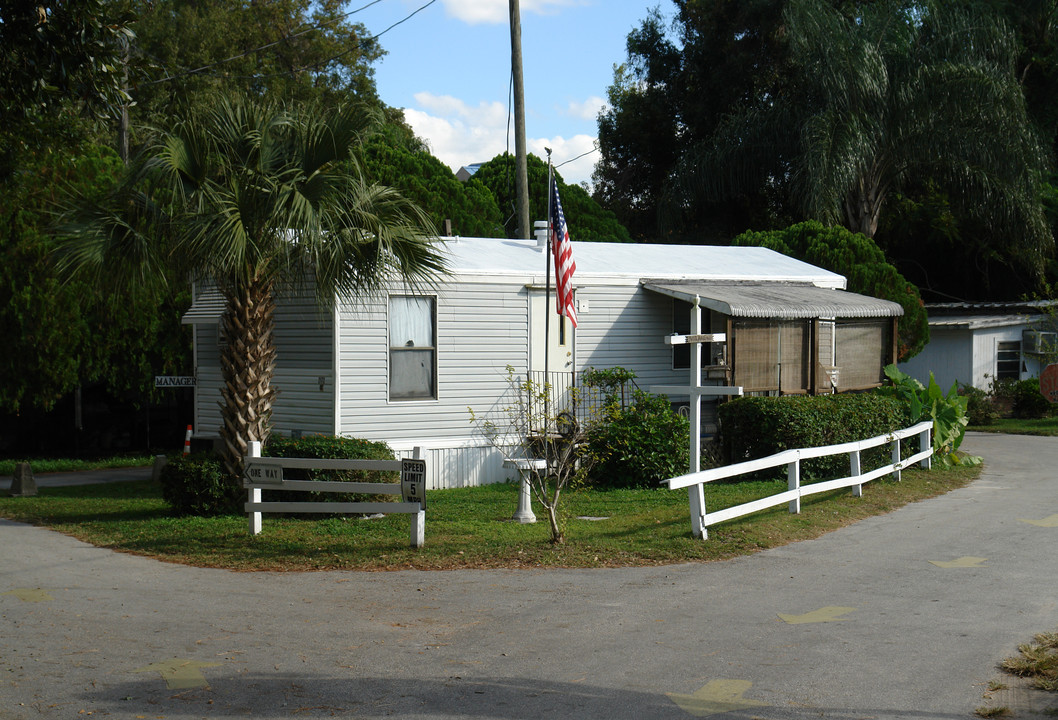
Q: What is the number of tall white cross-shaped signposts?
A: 1